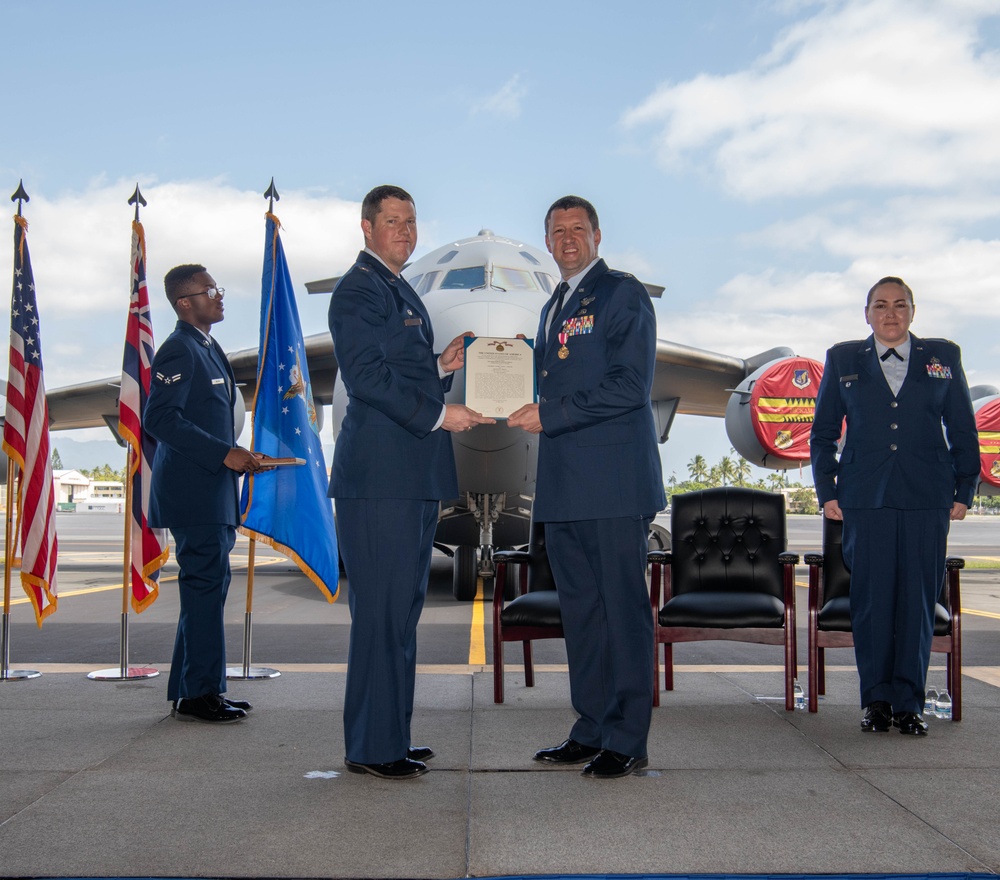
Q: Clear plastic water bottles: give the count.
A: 3